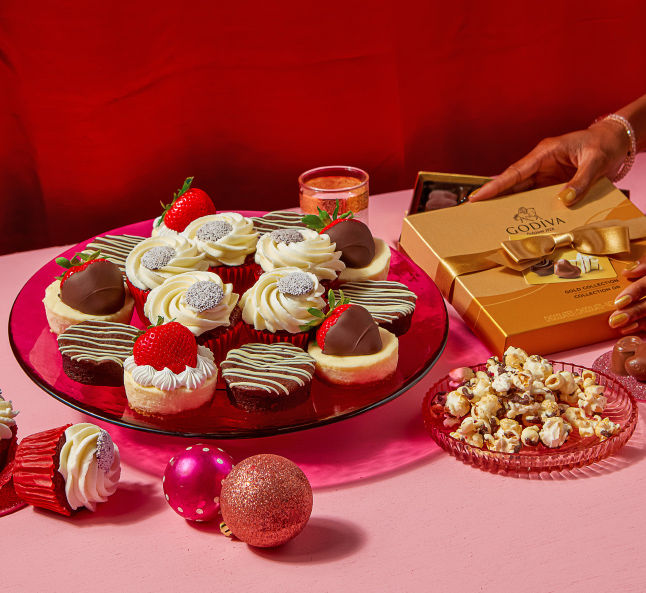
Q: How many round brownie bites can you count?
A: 5